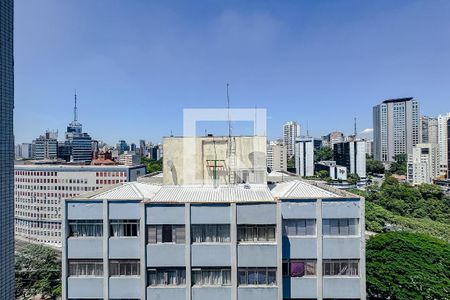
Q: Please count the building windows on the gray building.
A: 14